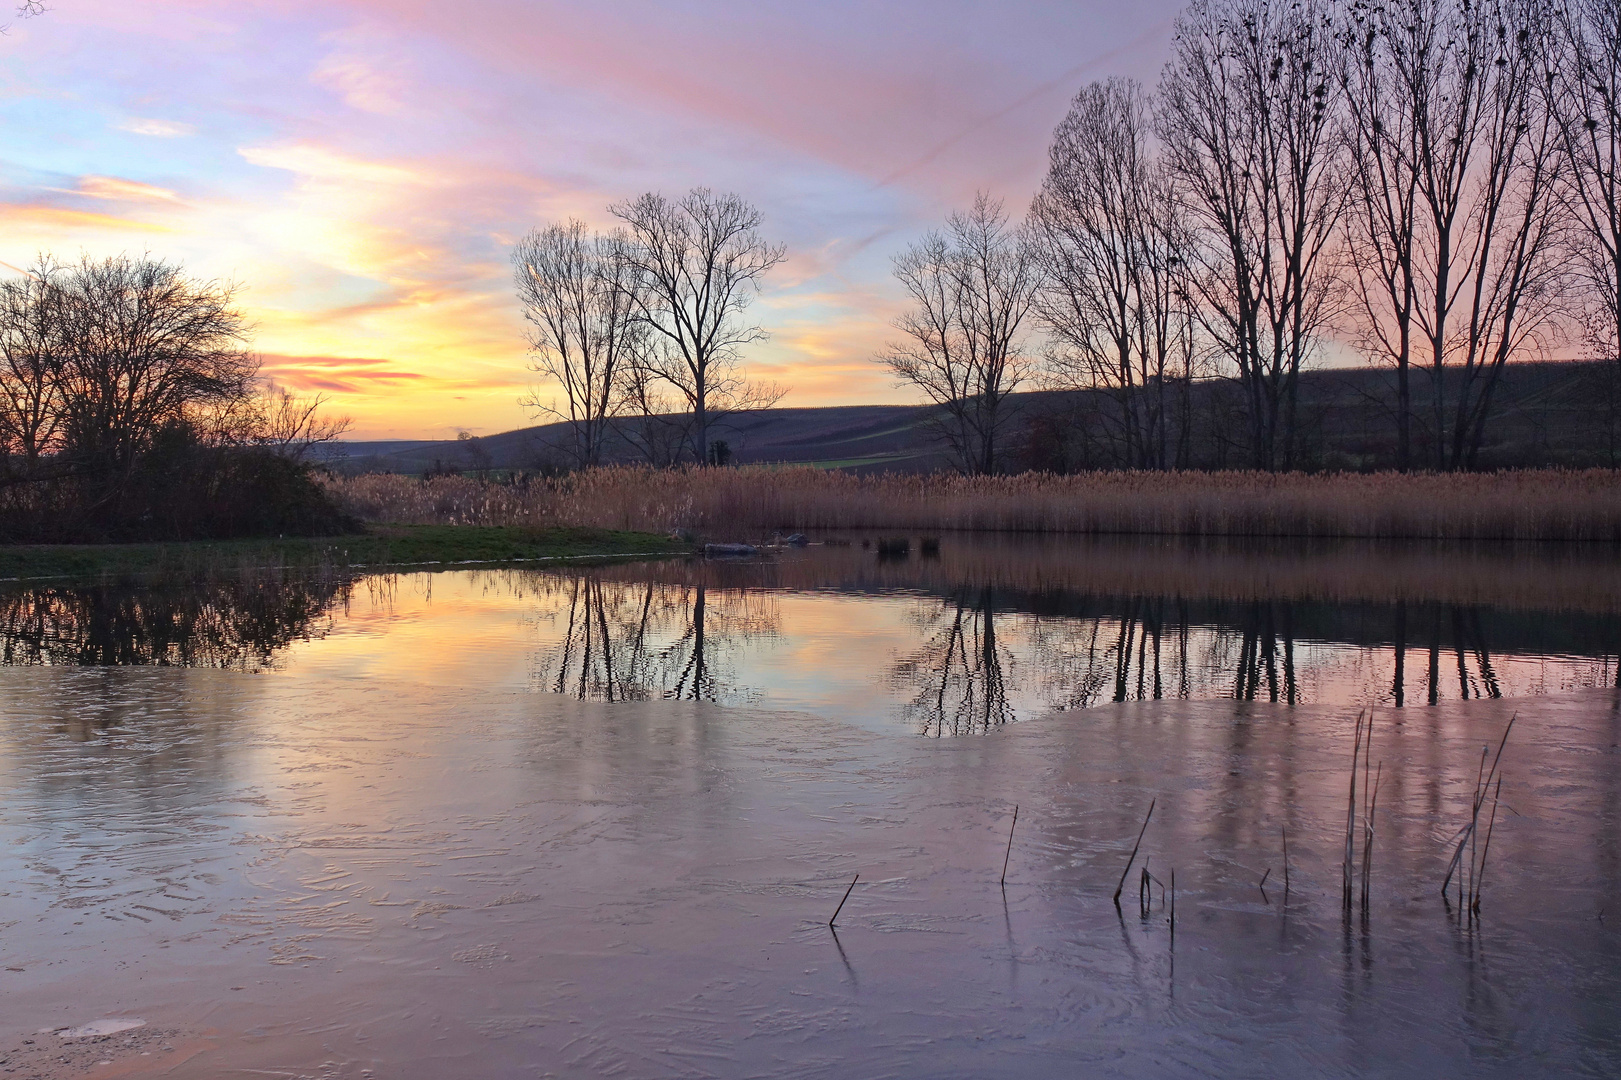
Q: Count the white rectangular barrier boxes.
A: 0